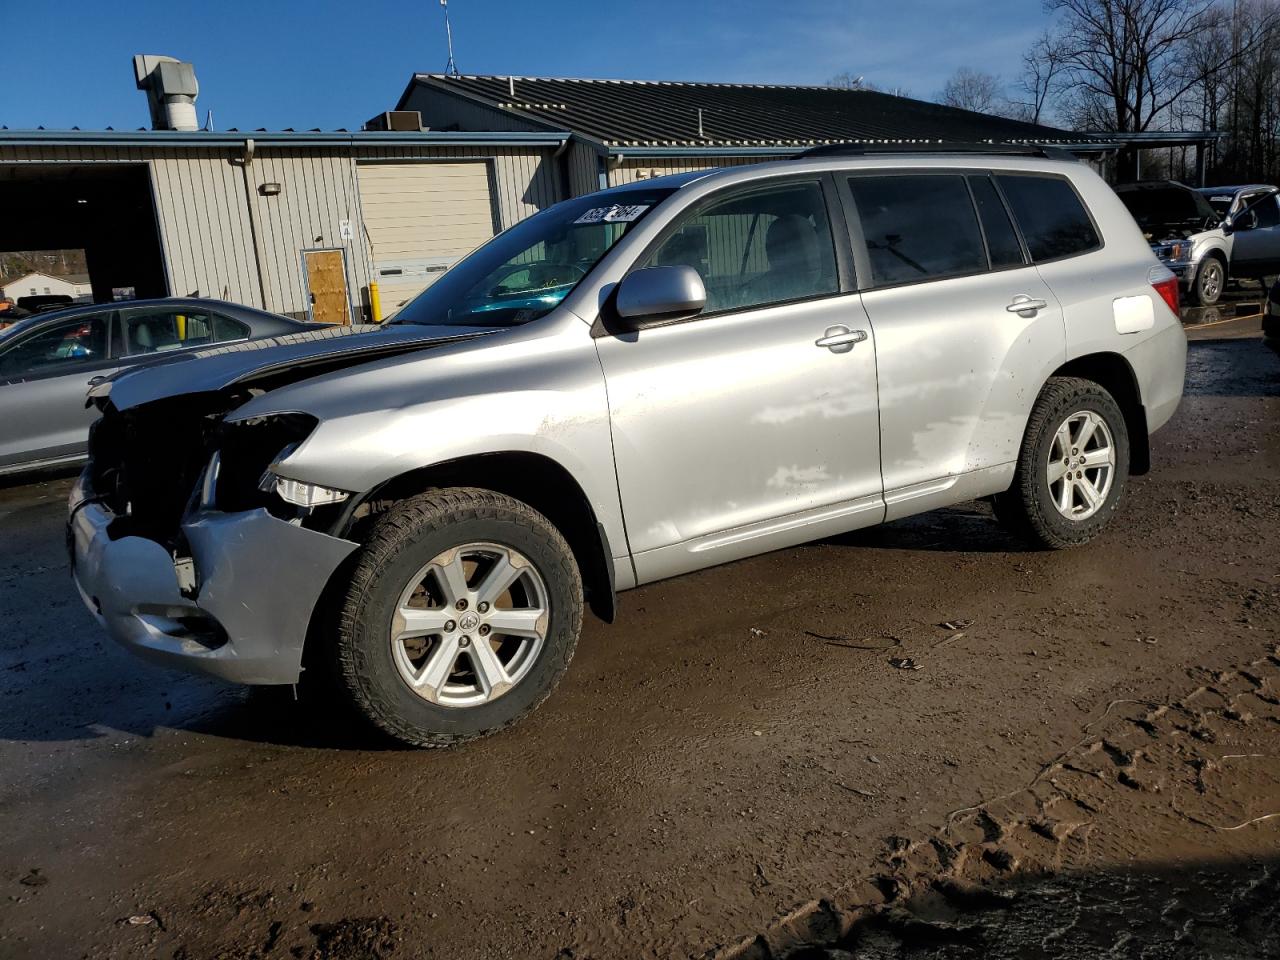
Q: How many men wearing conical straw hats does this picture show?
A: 0